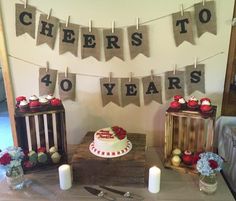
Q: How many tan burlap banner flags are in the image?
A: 15